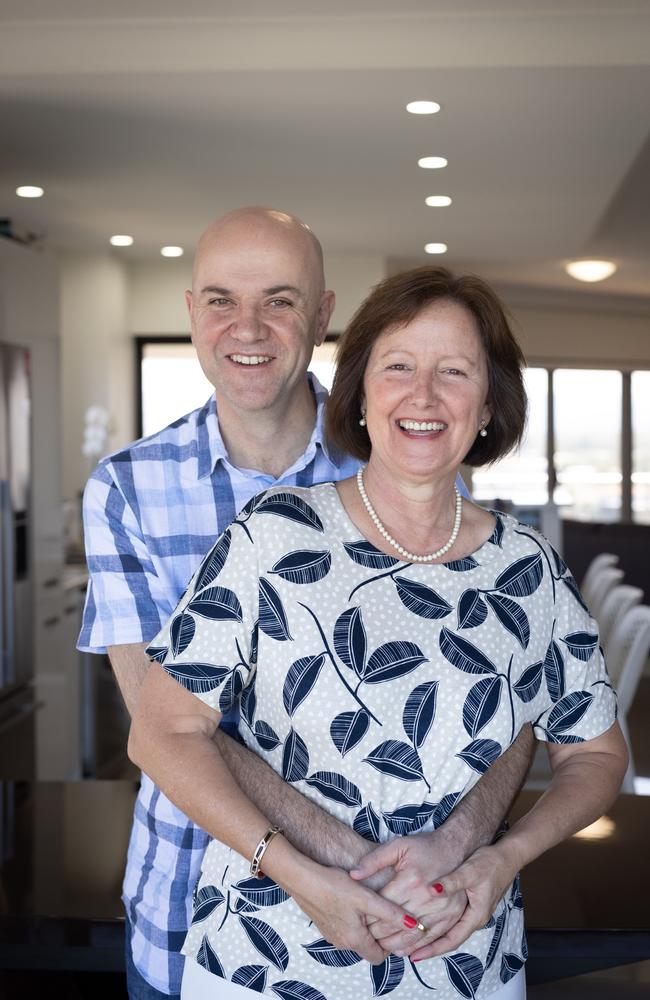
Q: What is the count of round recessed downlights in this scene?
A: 7